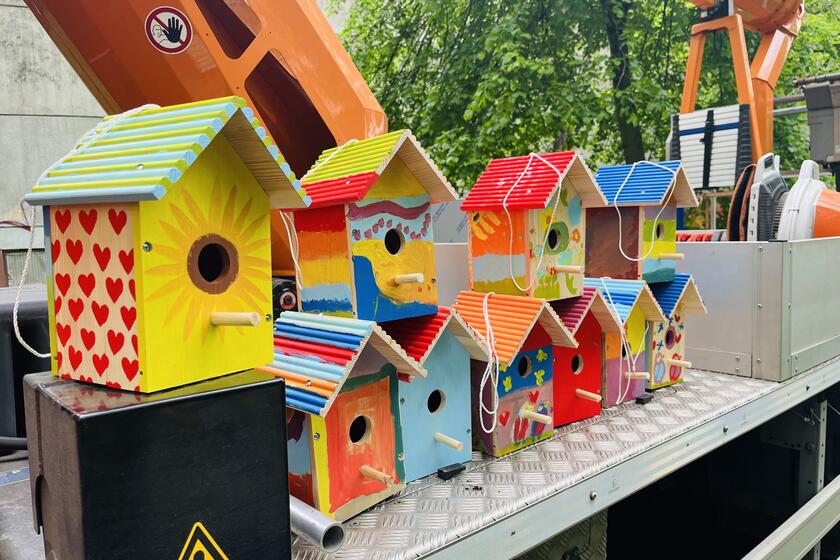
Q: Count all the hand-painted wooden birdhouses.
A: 10